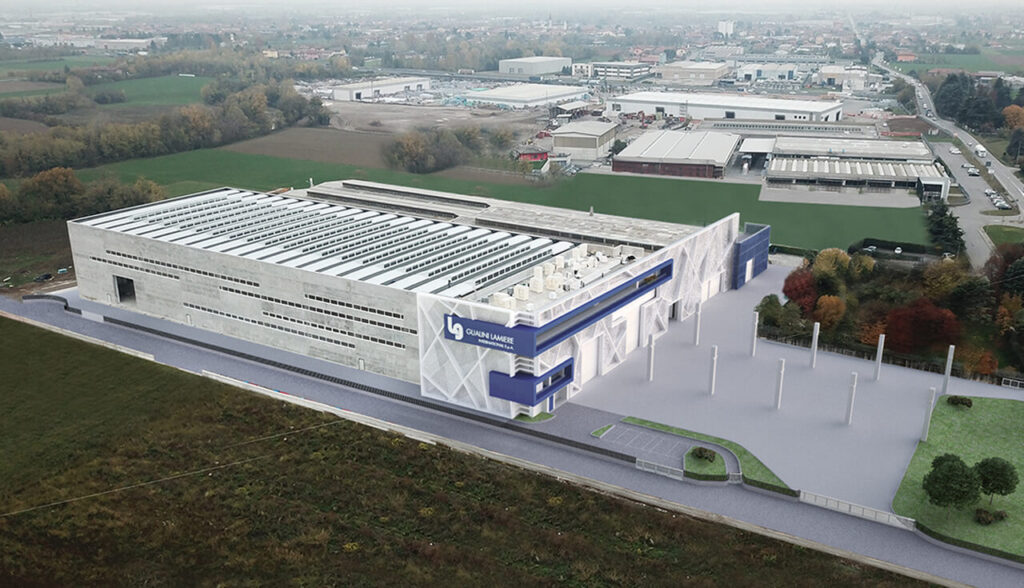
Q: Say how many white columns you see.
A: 10